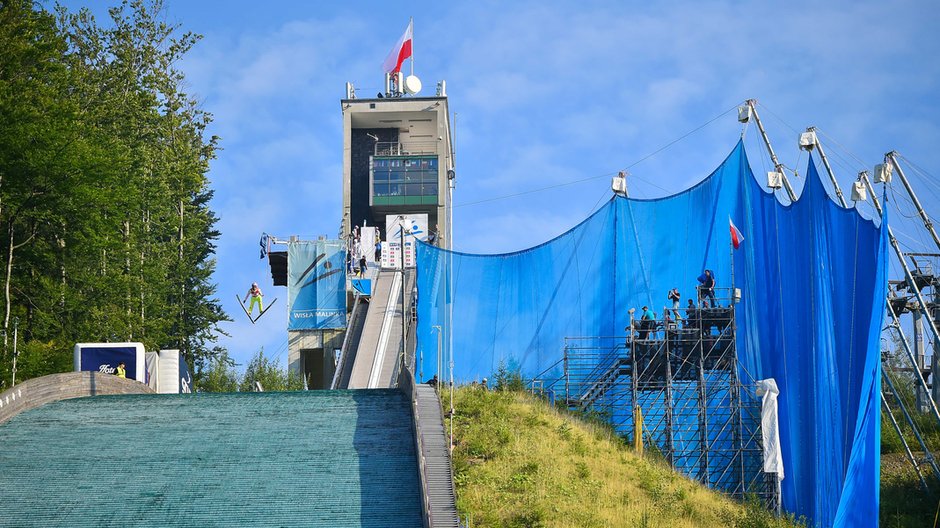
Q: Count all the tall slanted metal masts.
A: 4